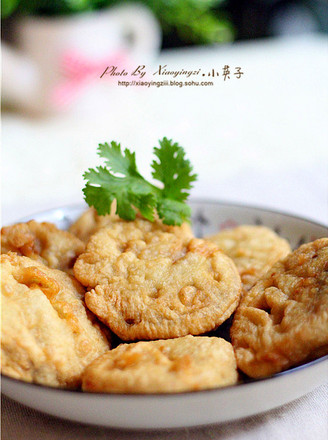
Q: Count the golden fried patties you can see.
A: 7